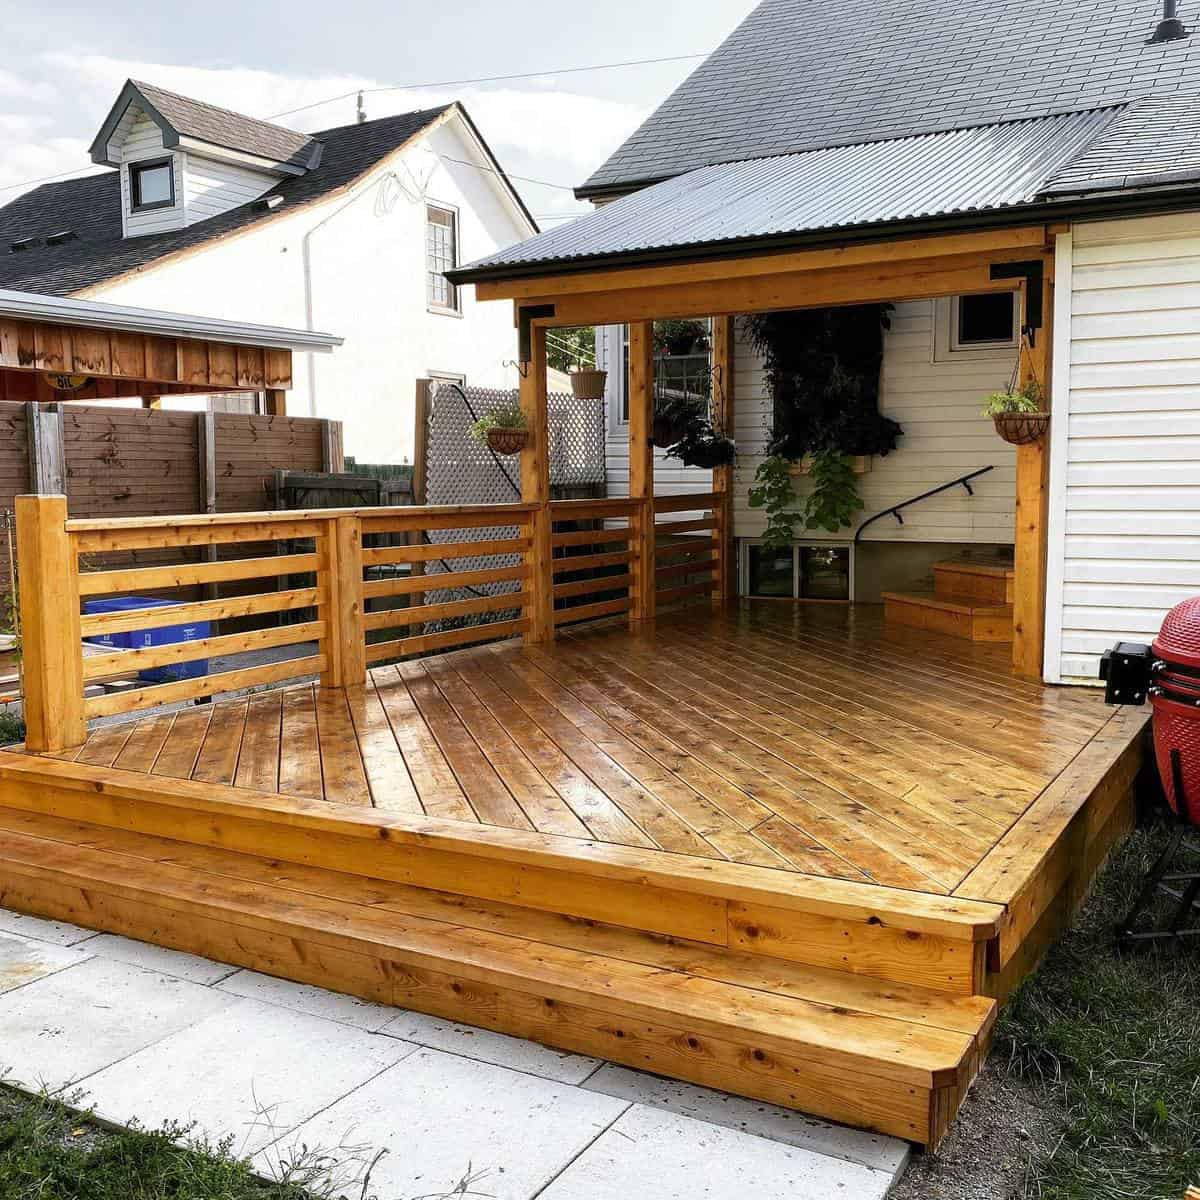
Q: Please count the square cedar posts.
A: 6